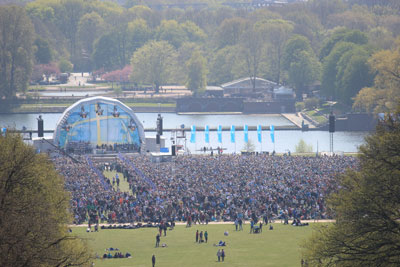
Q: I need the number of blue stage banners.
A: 7